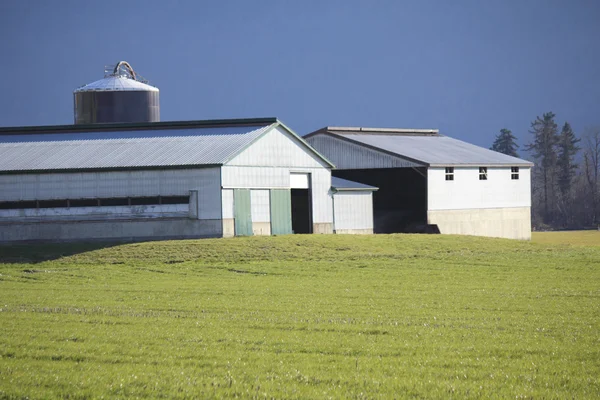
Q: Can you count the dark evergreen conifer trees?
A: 3